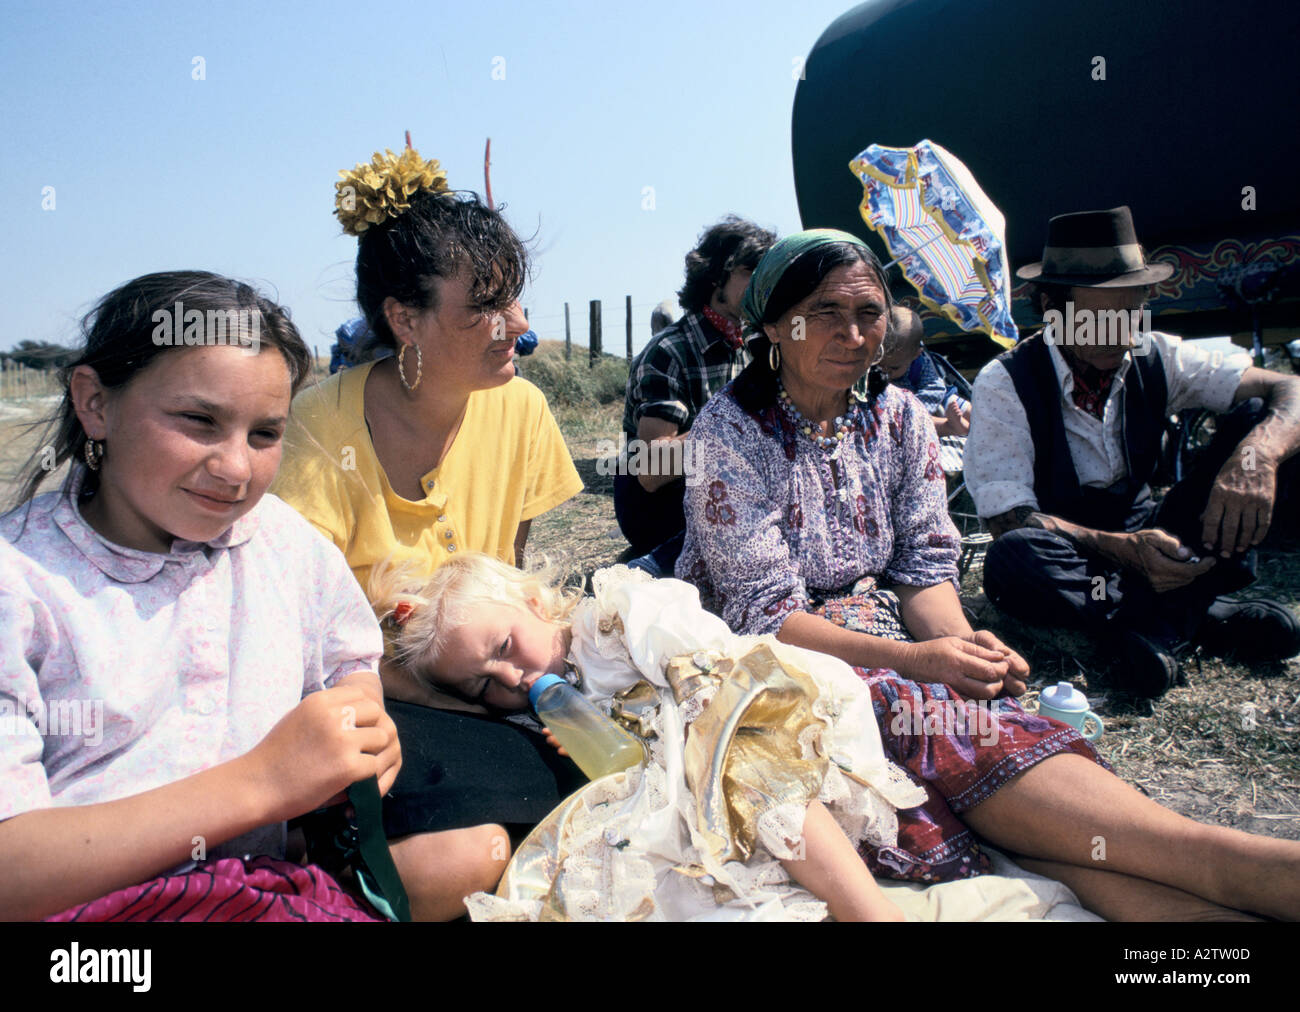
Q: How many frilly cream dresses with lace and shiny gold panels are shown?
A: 1